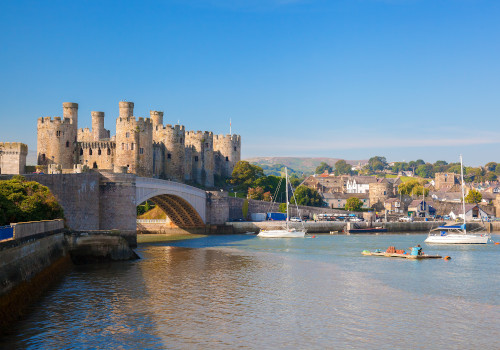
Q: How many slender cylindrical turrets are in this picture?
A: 4